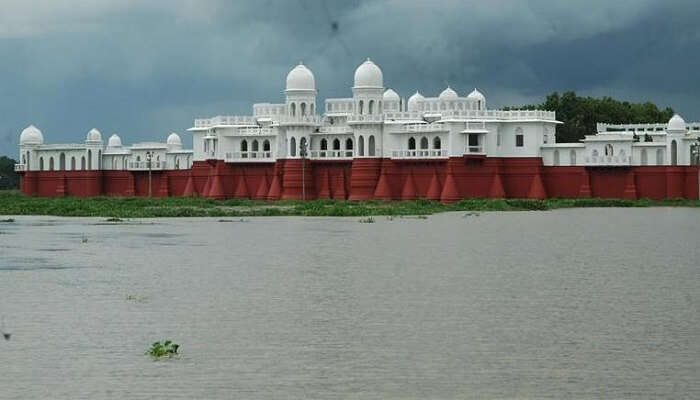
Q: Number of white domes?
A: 11